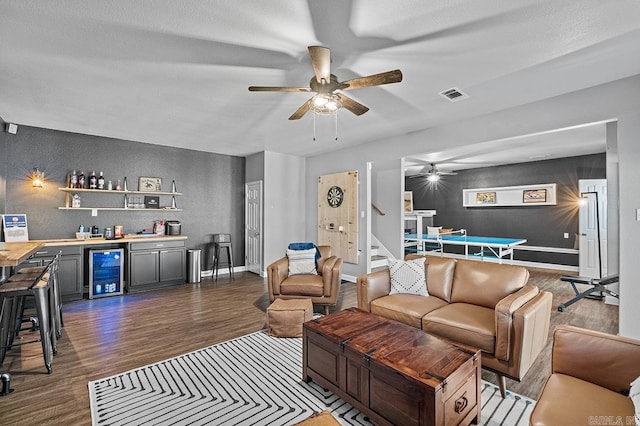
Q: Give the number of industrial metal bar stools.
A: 4